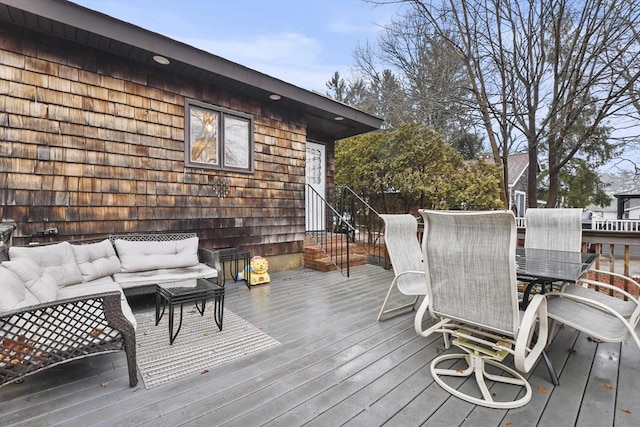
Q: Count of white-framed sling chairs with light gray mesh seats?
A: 5